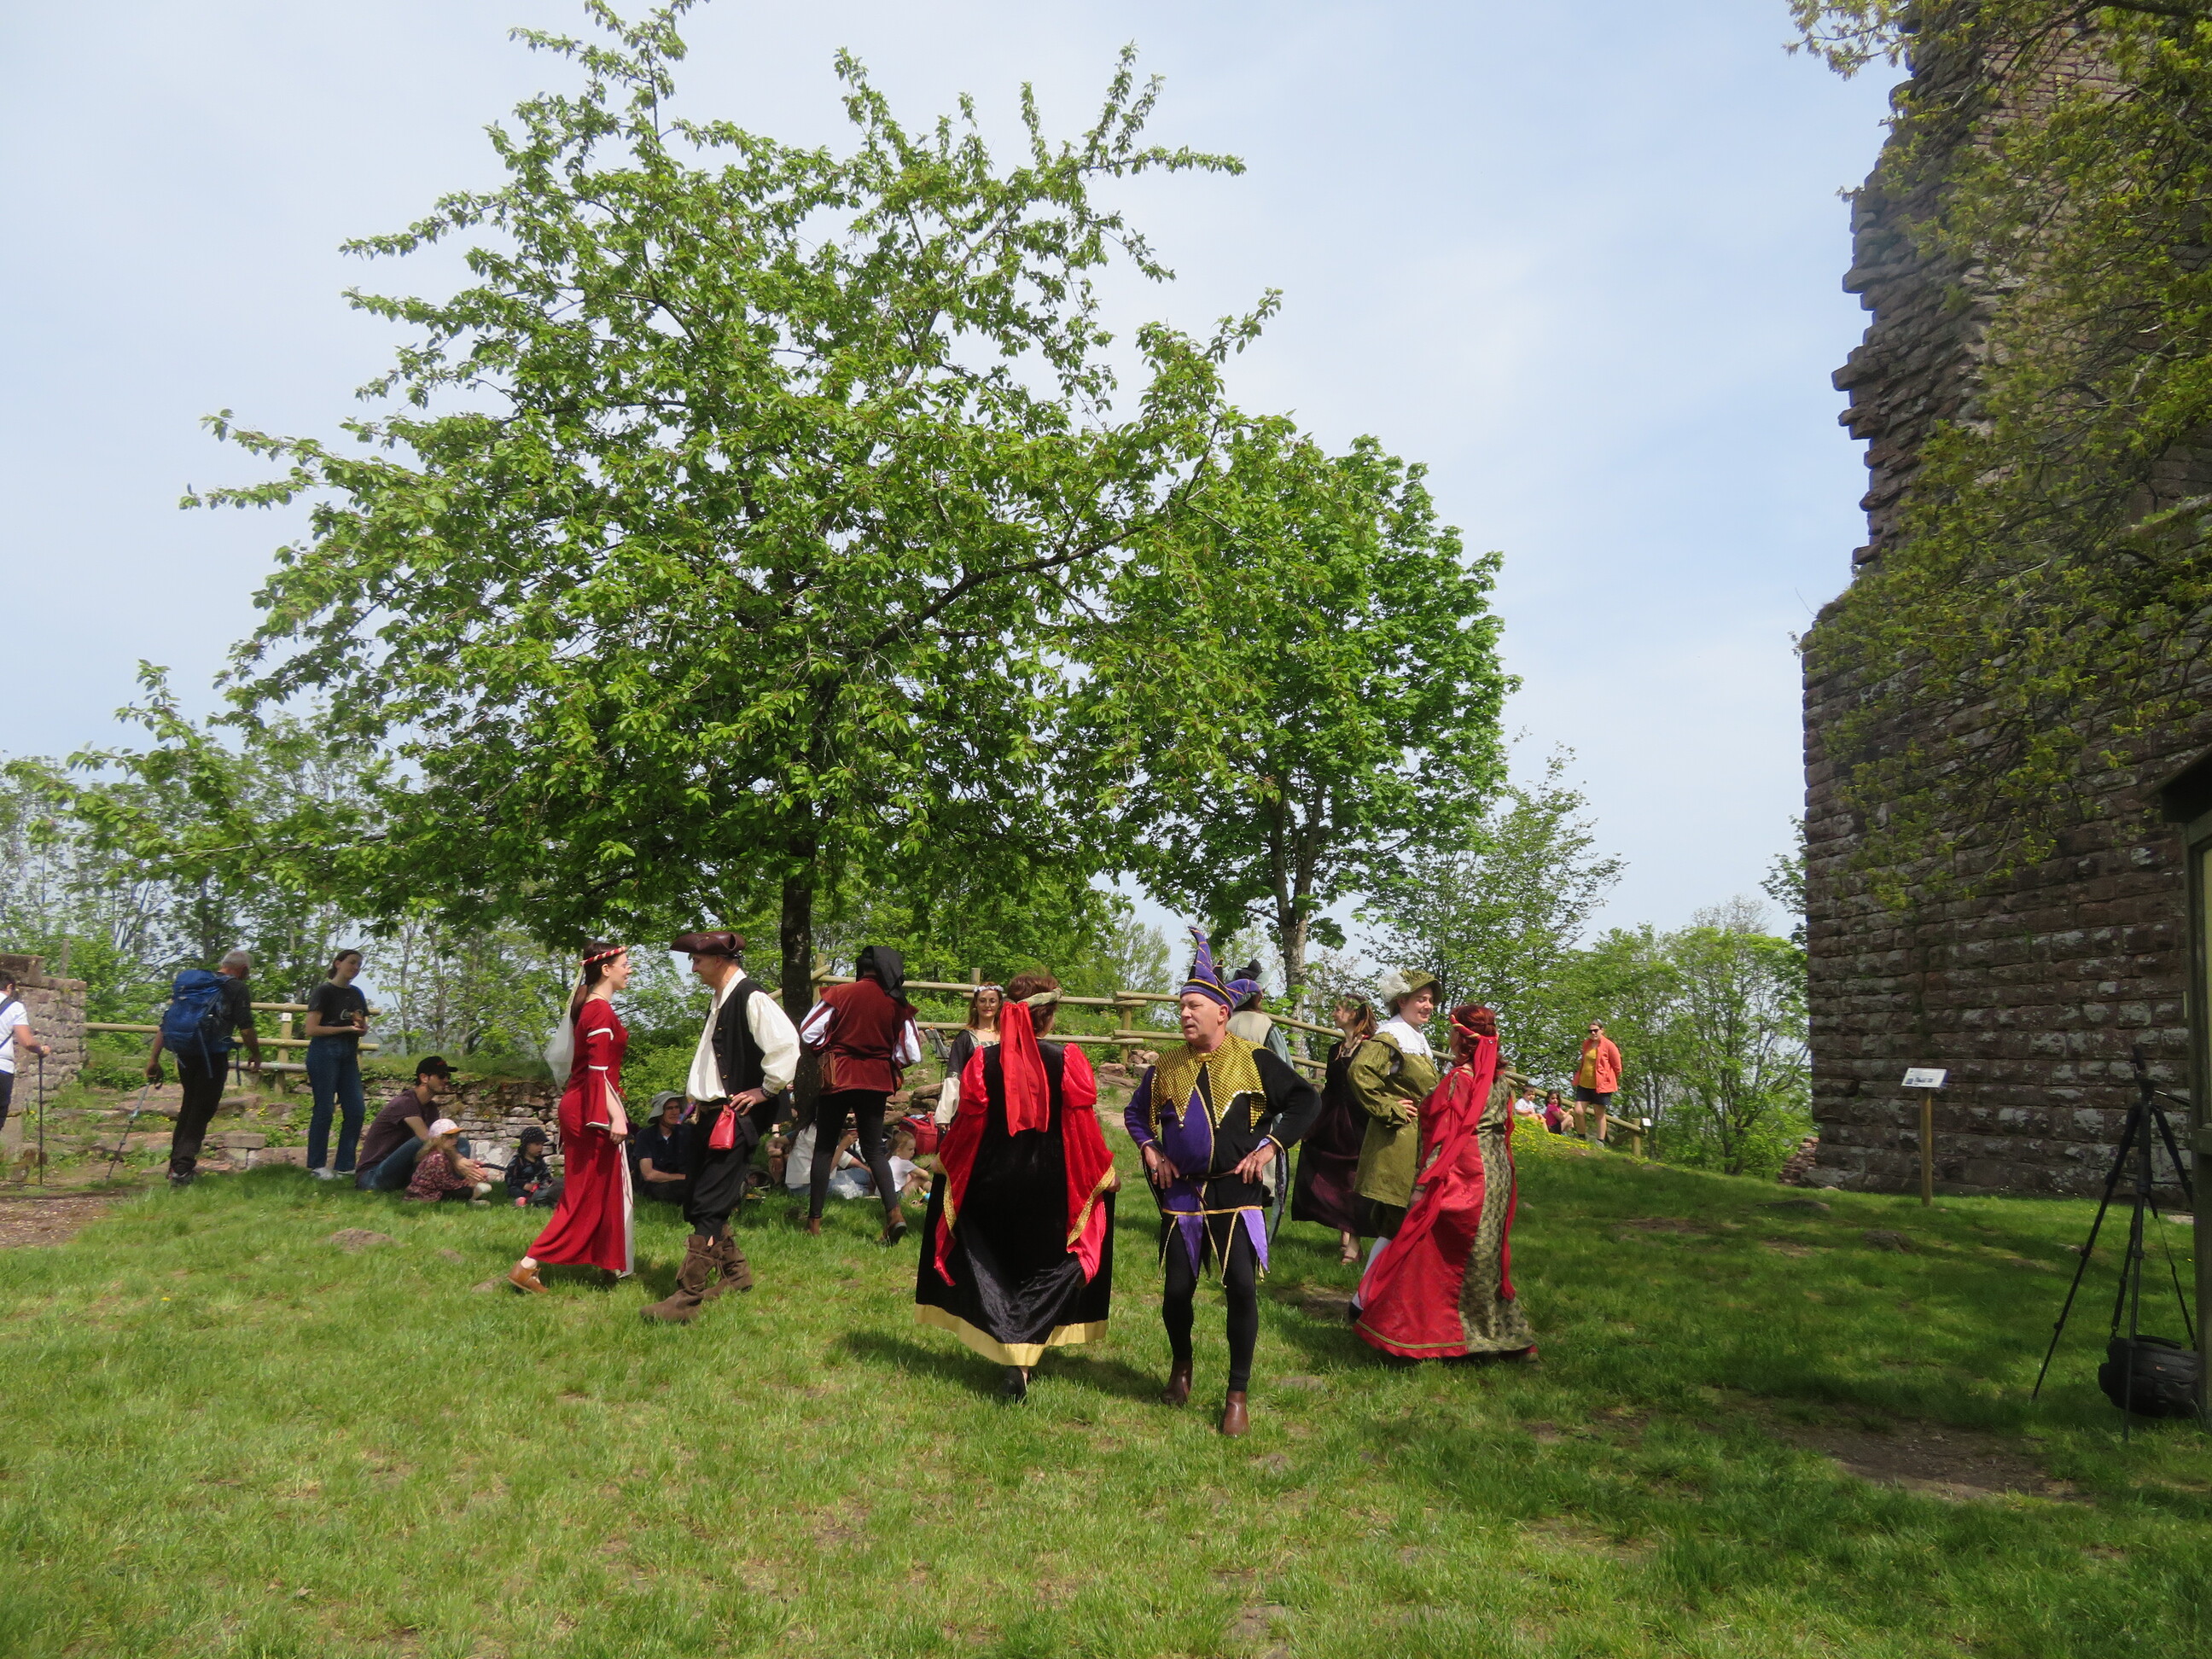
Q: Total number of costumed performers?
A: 10